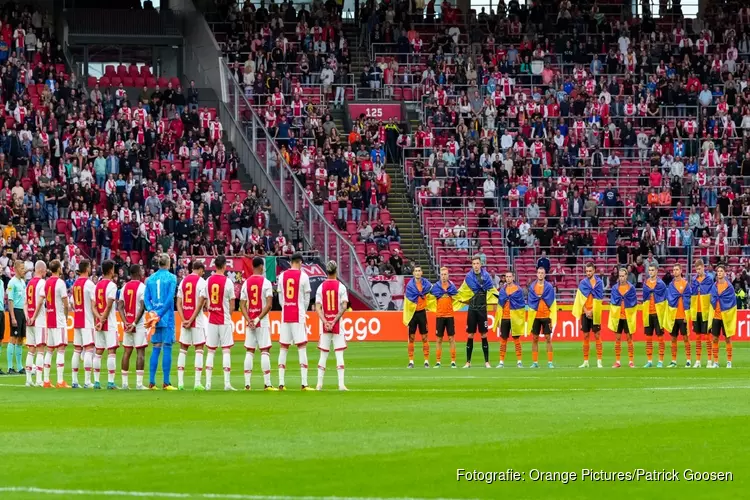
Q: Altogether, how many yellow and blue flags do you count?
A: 11